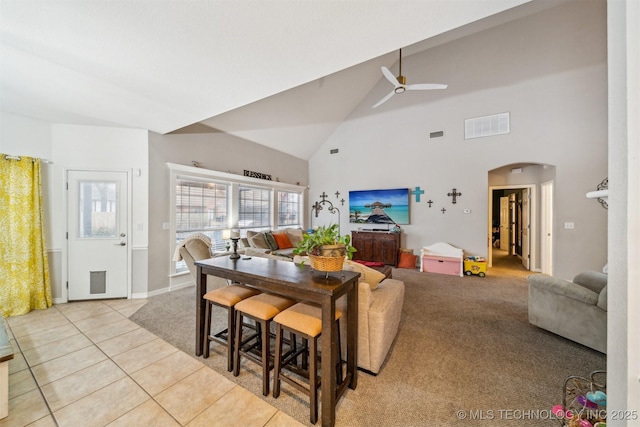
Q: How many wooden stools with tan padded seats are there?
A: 3